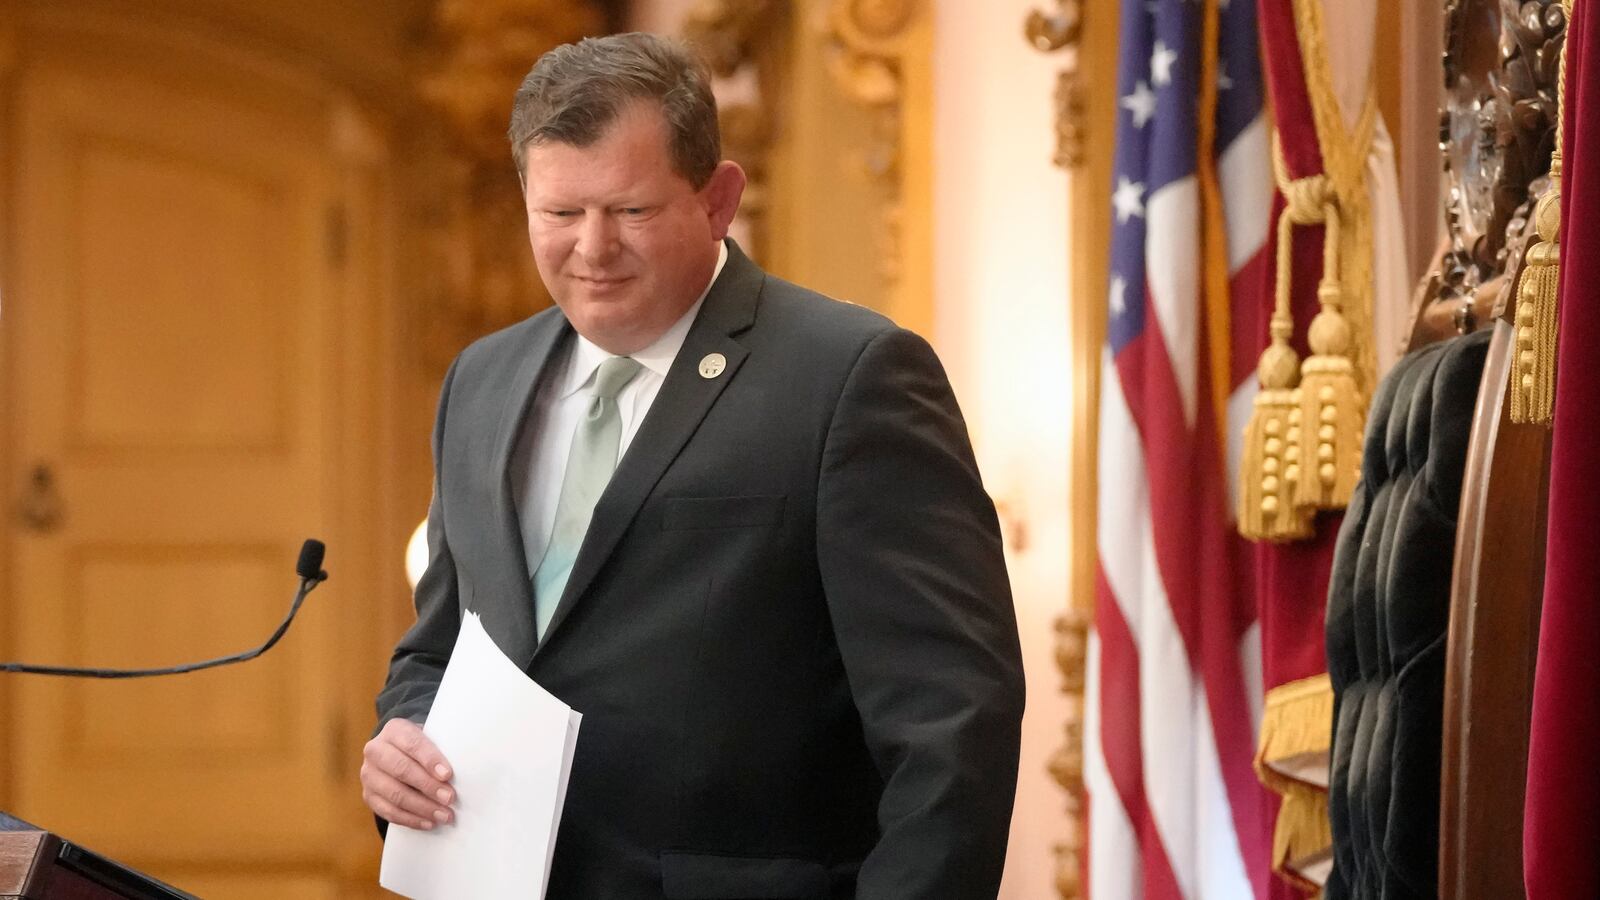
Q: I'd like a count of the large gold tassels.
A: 3